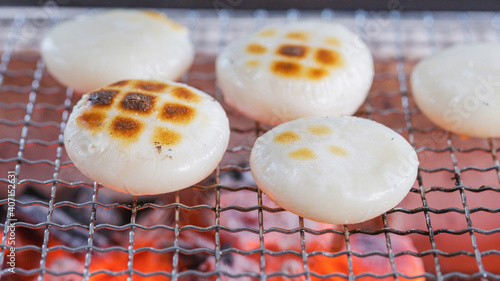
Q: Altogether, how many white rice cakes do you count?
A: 5